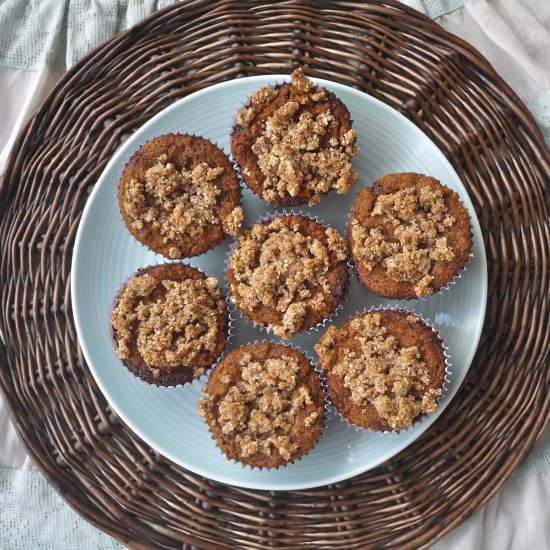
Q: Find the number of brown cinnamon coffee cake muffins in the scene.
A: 7